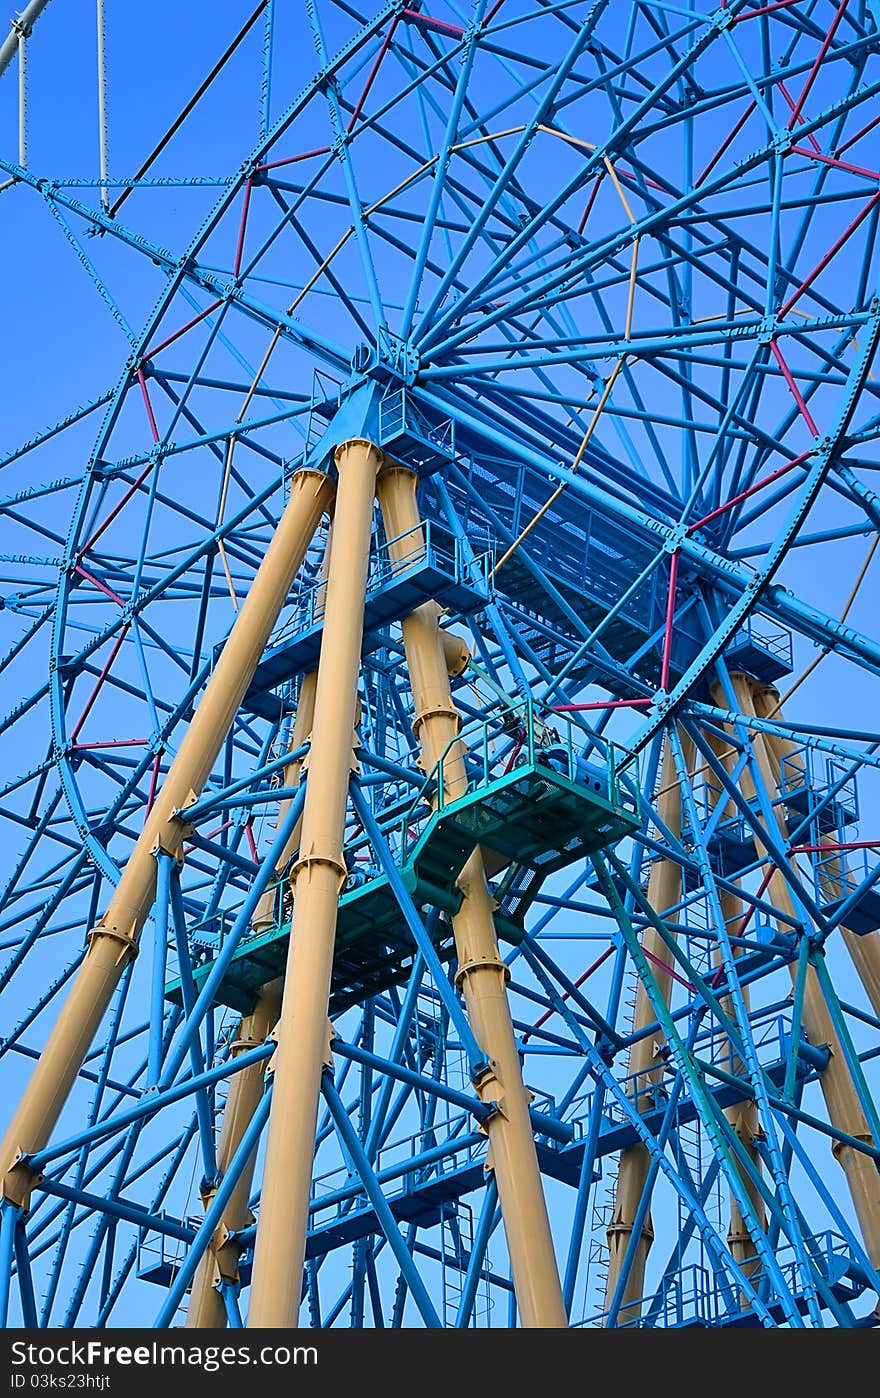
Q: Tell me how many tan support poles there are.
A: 8